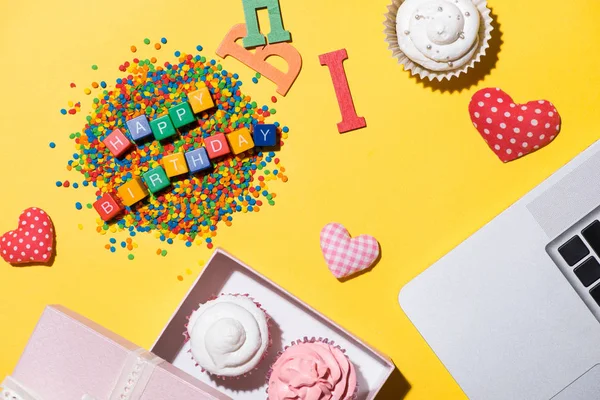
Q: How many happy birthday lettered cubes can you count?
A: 13